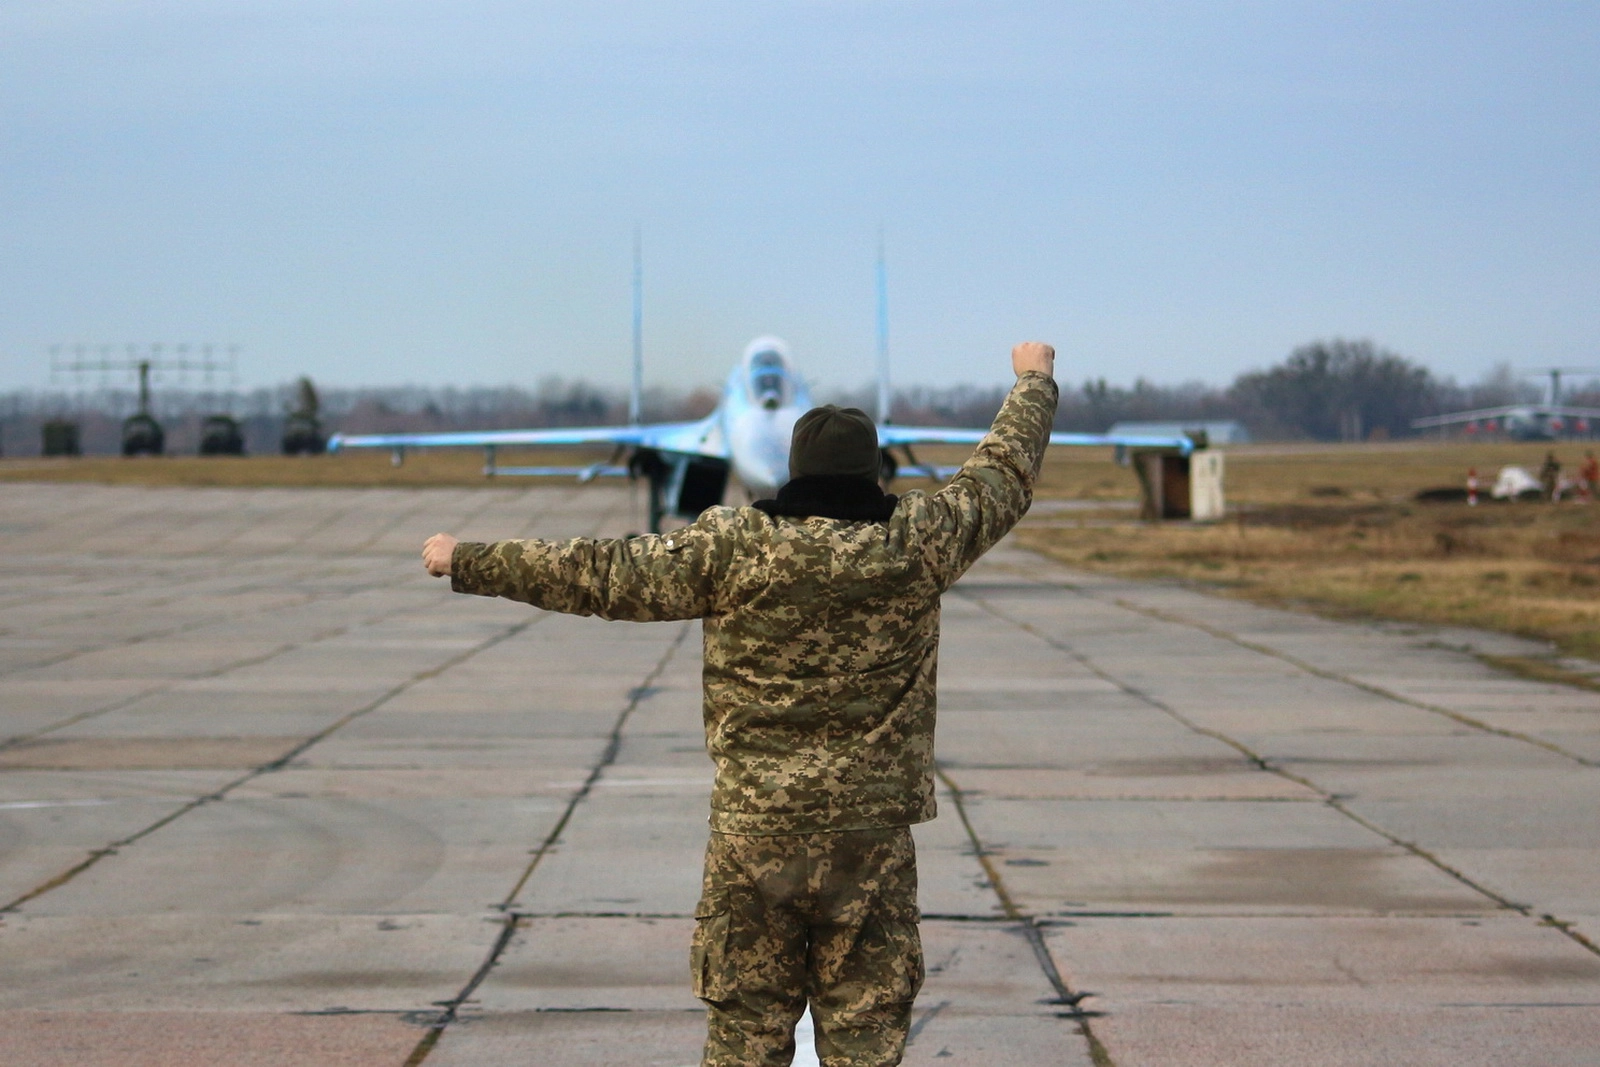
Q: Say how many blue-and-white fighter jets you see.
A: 1